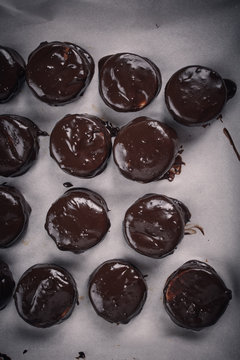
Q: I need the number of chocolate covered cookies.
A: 14